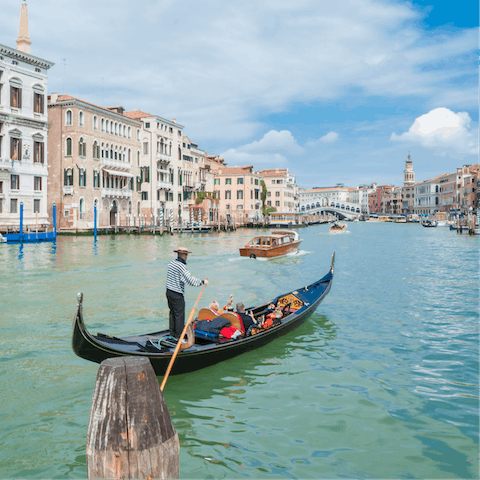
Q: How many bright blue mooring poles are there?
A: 3